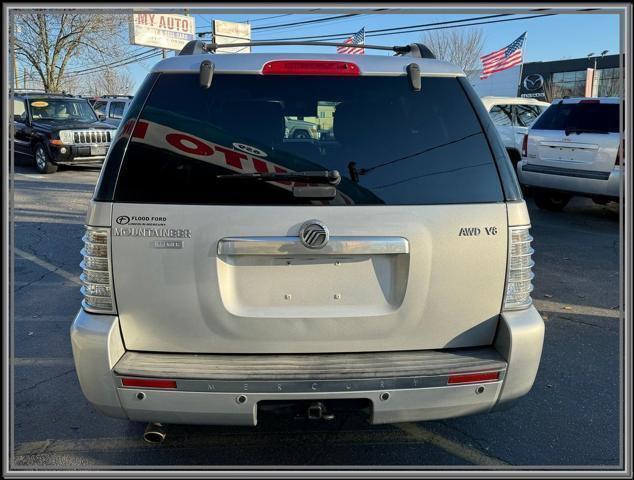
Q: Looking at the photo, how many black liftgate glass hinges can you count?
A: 2